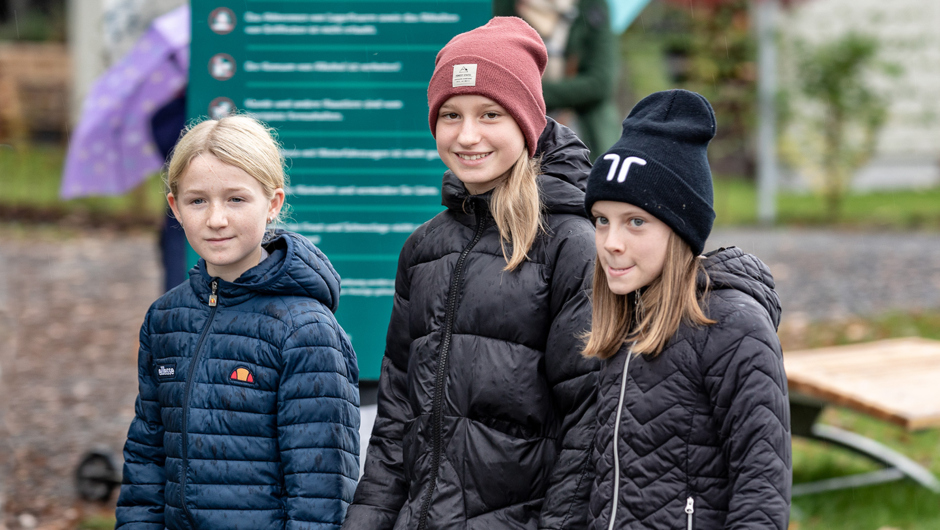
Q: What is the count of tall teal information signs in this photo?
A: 1